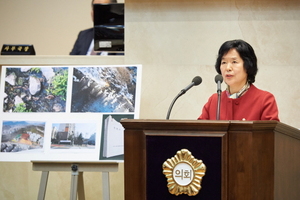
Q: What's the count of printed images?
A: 5